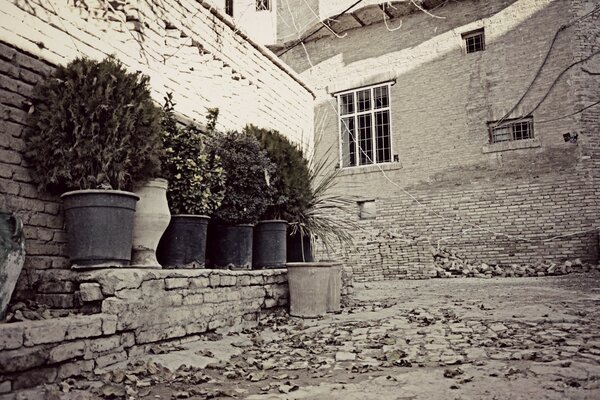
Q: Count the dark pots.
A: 5